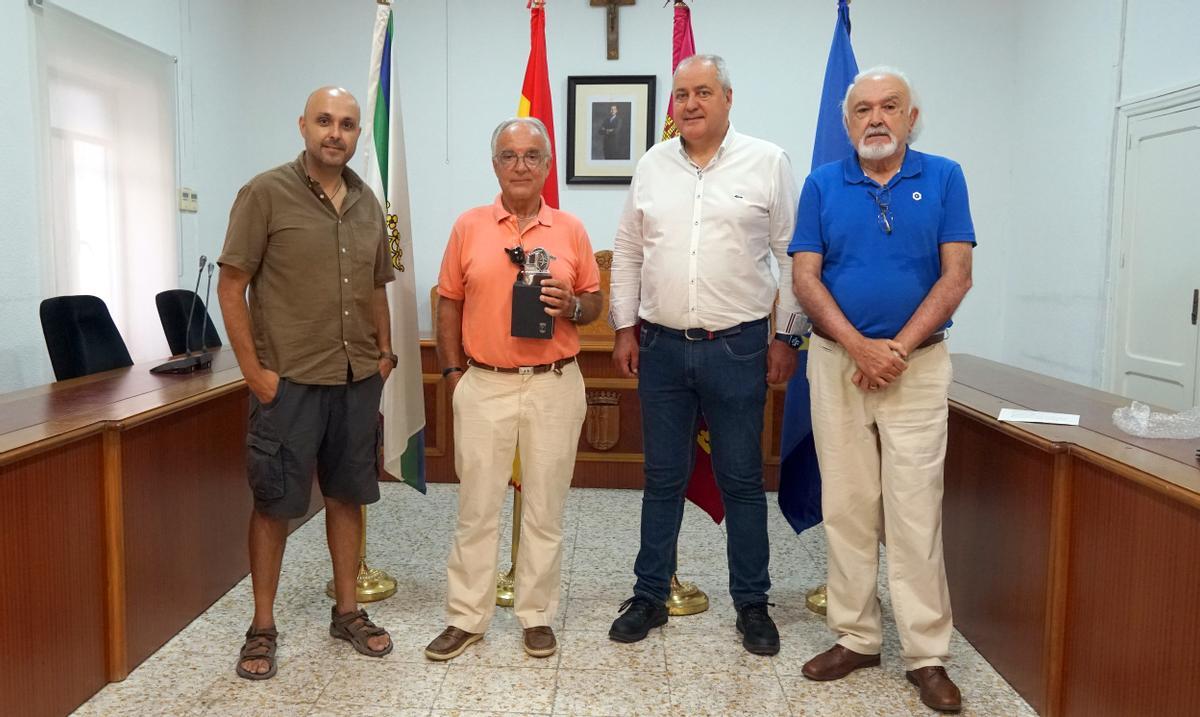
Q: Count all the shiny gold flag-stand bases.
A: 4